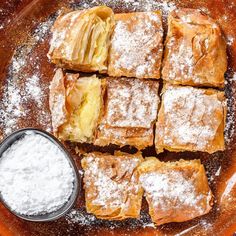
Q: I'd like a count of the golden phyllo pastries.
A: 8